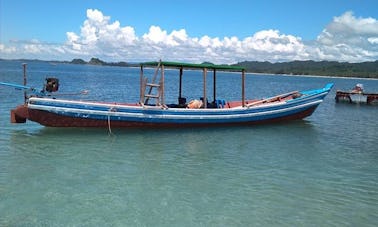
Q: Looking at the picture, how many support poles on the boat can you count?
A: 6